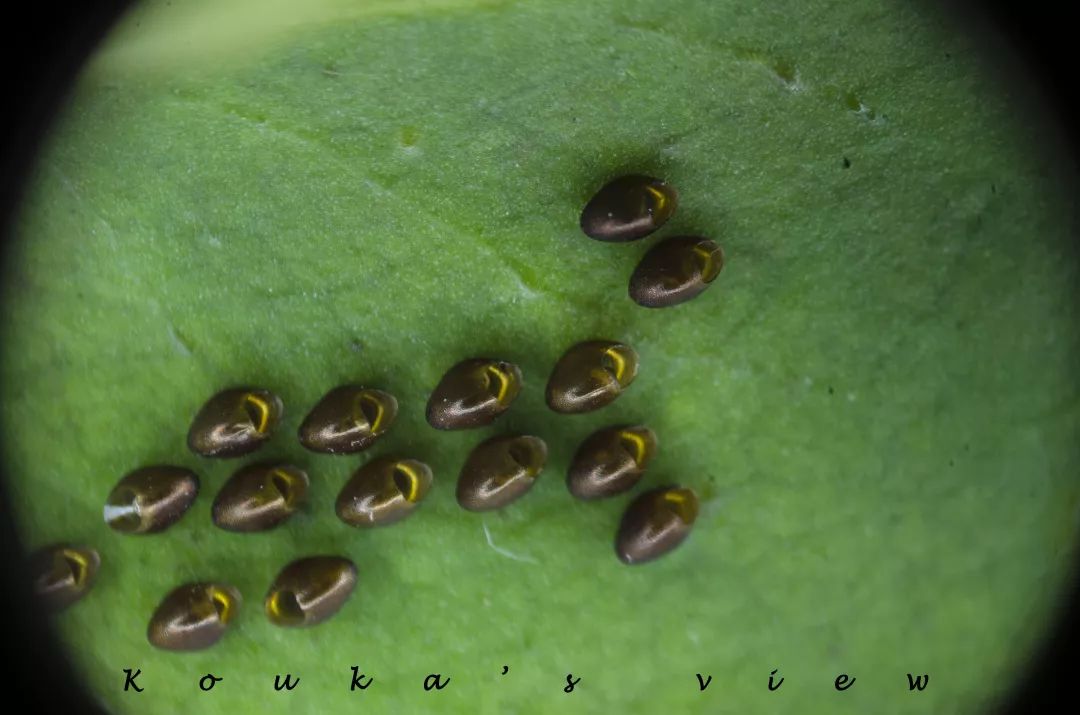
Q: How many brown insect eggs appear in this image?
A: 15